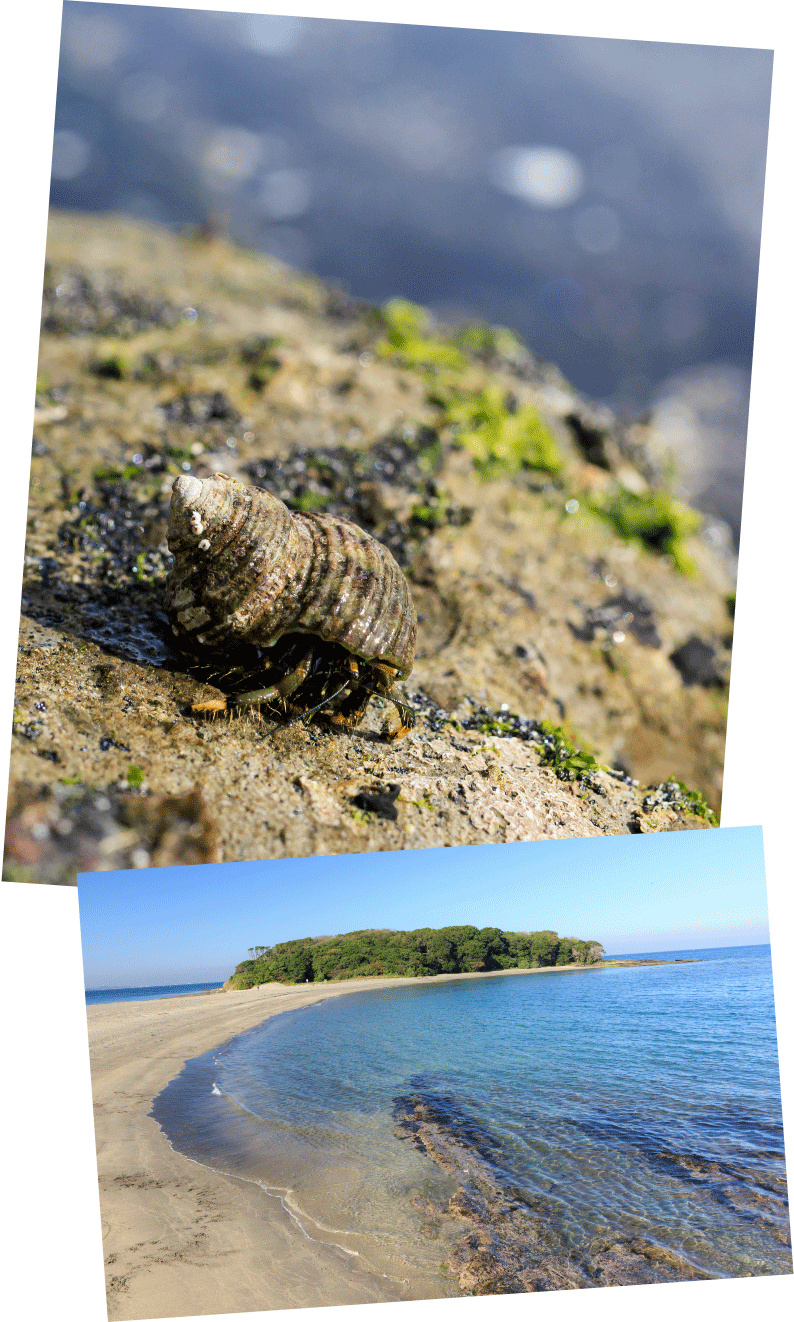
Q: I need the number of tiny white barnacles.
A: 3